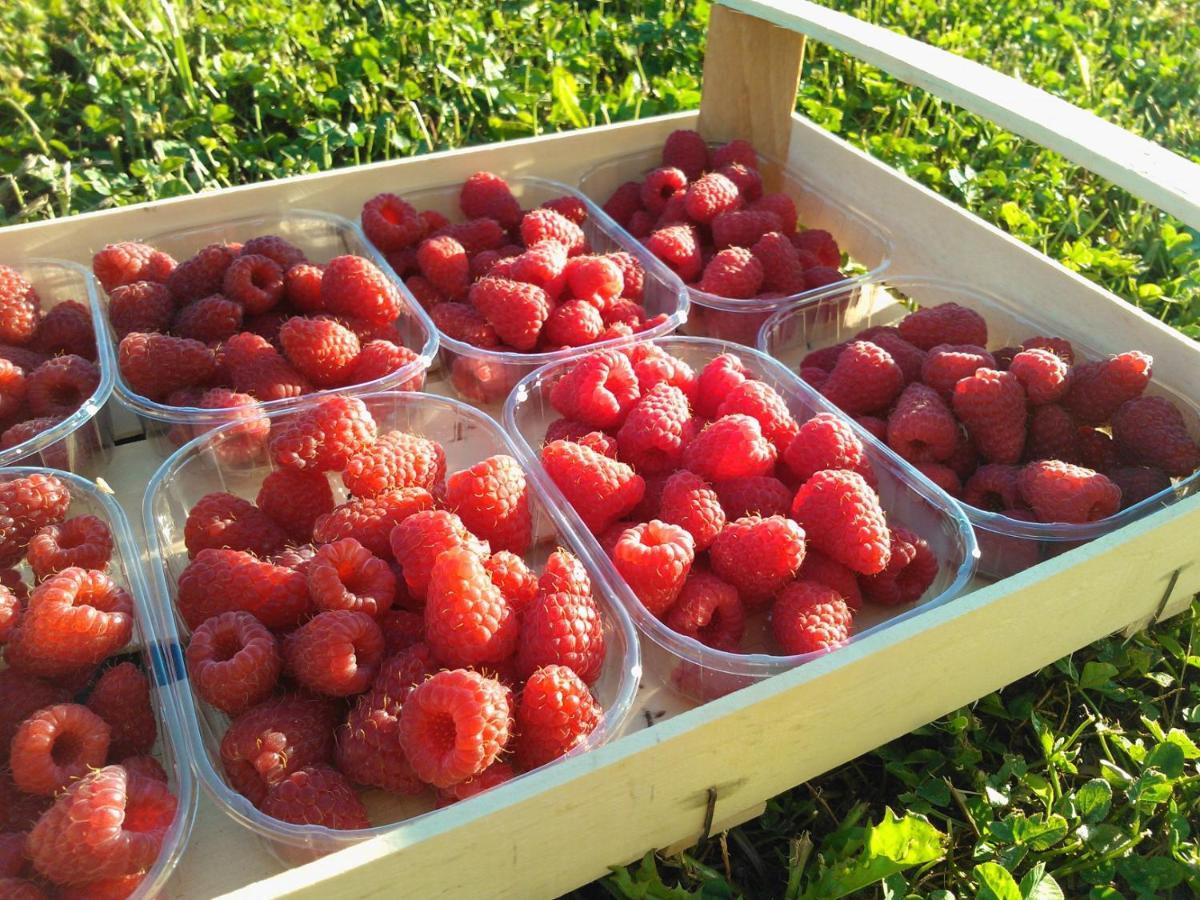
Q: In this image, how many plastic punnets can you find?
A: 8